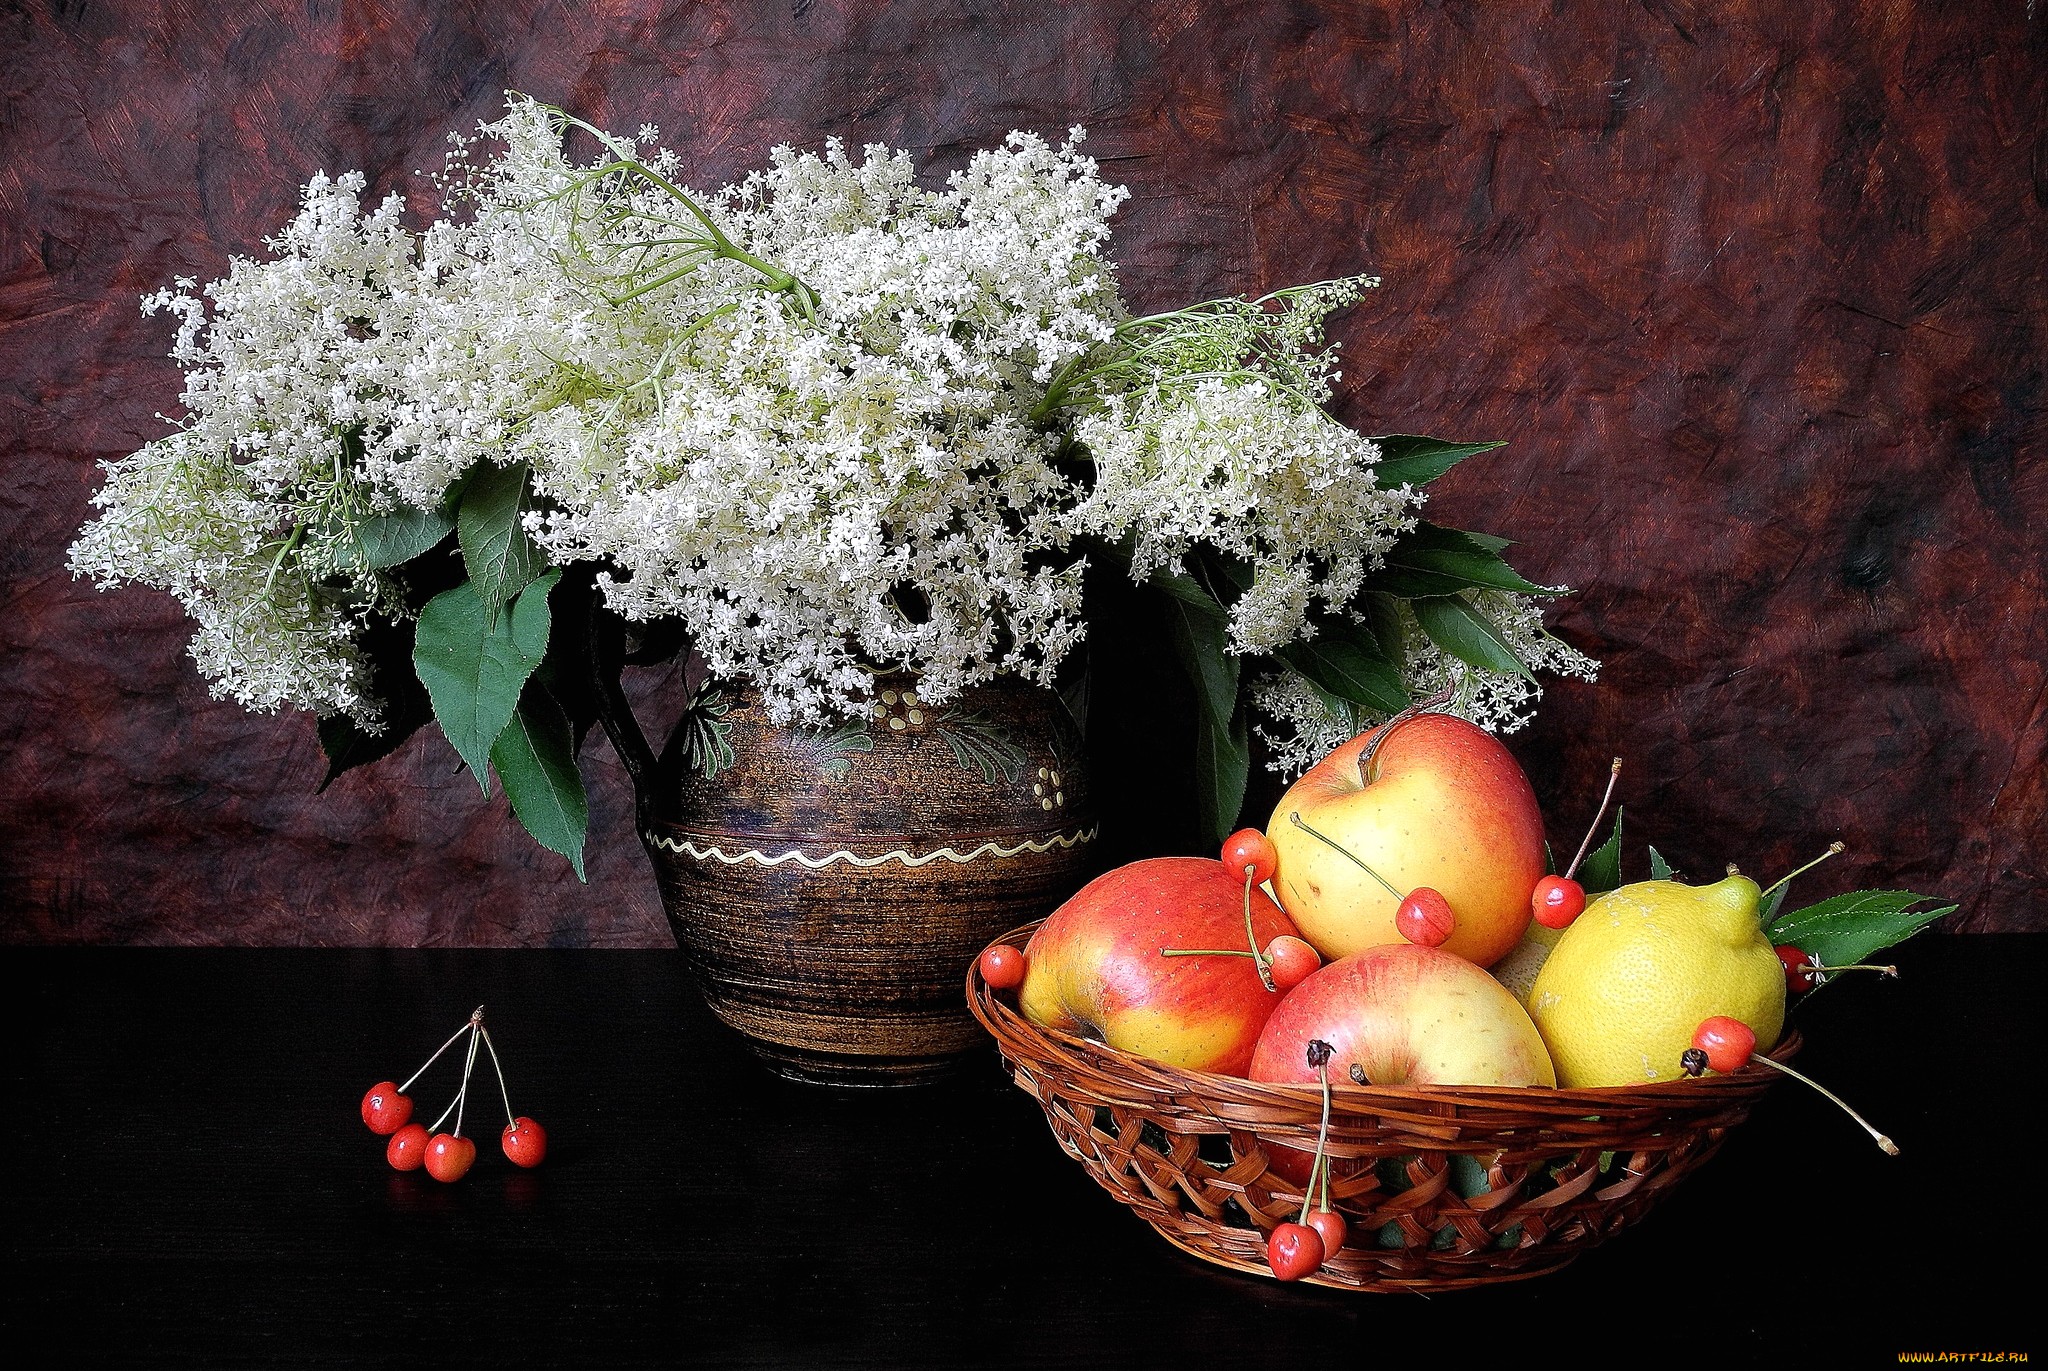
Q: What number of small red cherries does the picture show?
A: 13